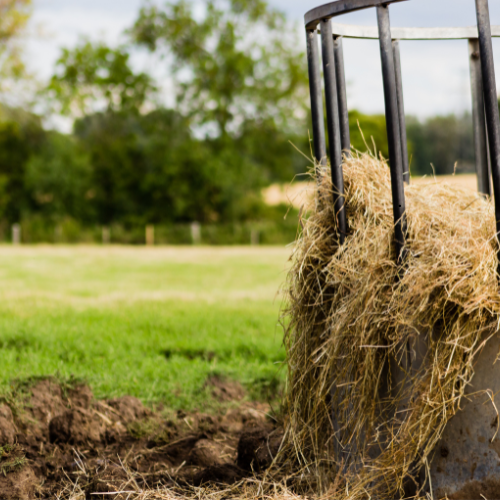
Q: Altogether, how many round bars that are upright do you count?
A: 7